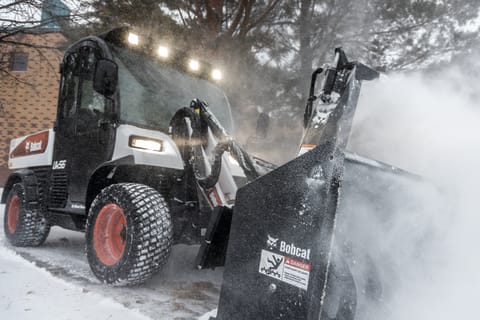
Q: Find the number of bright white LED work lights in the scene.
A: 4